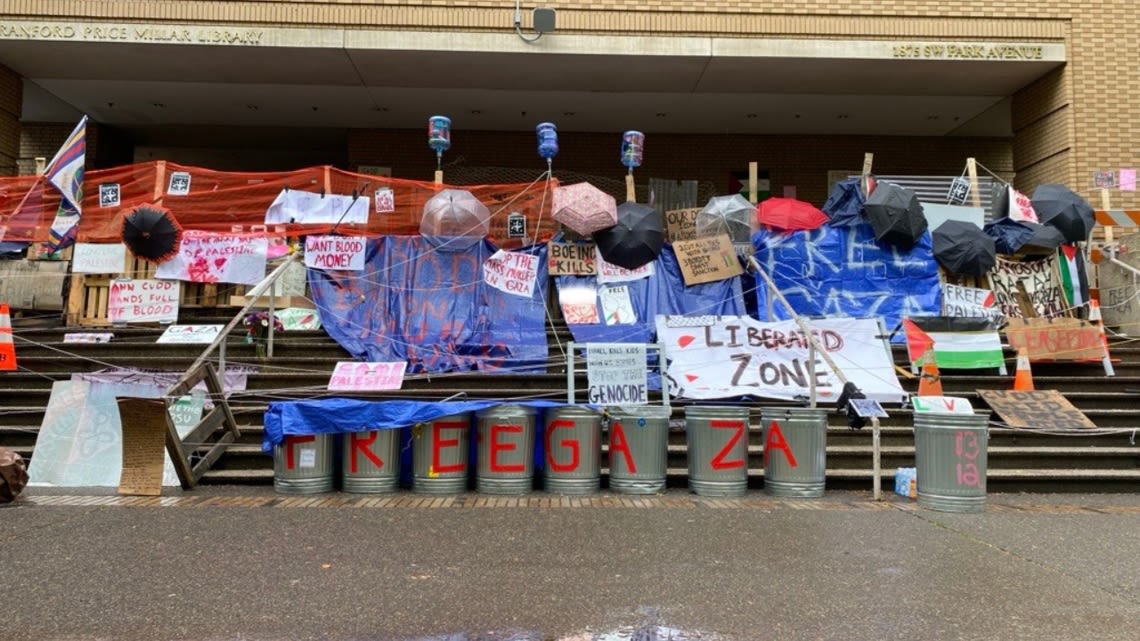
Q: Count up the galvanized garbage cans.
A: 9